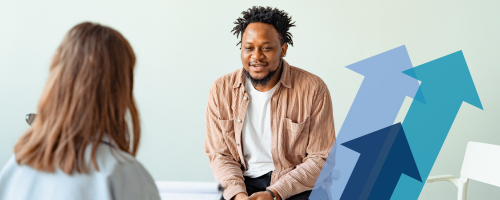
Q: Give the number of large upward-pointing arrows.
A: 3